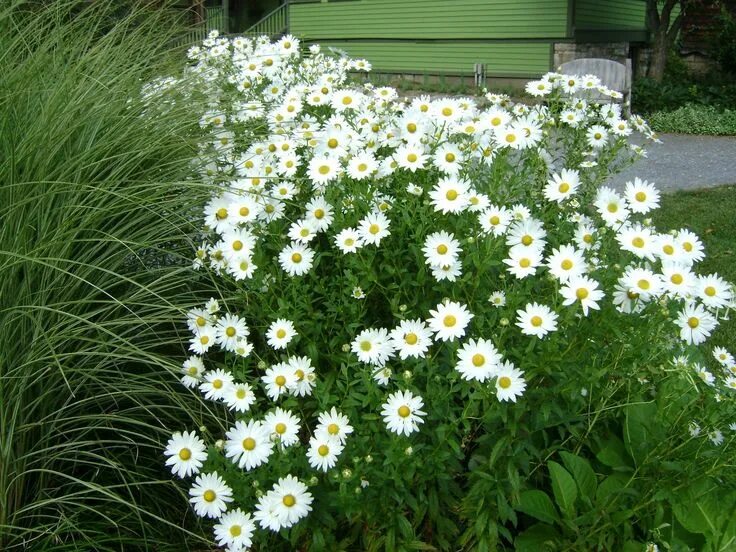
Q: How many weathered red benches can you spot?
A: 0